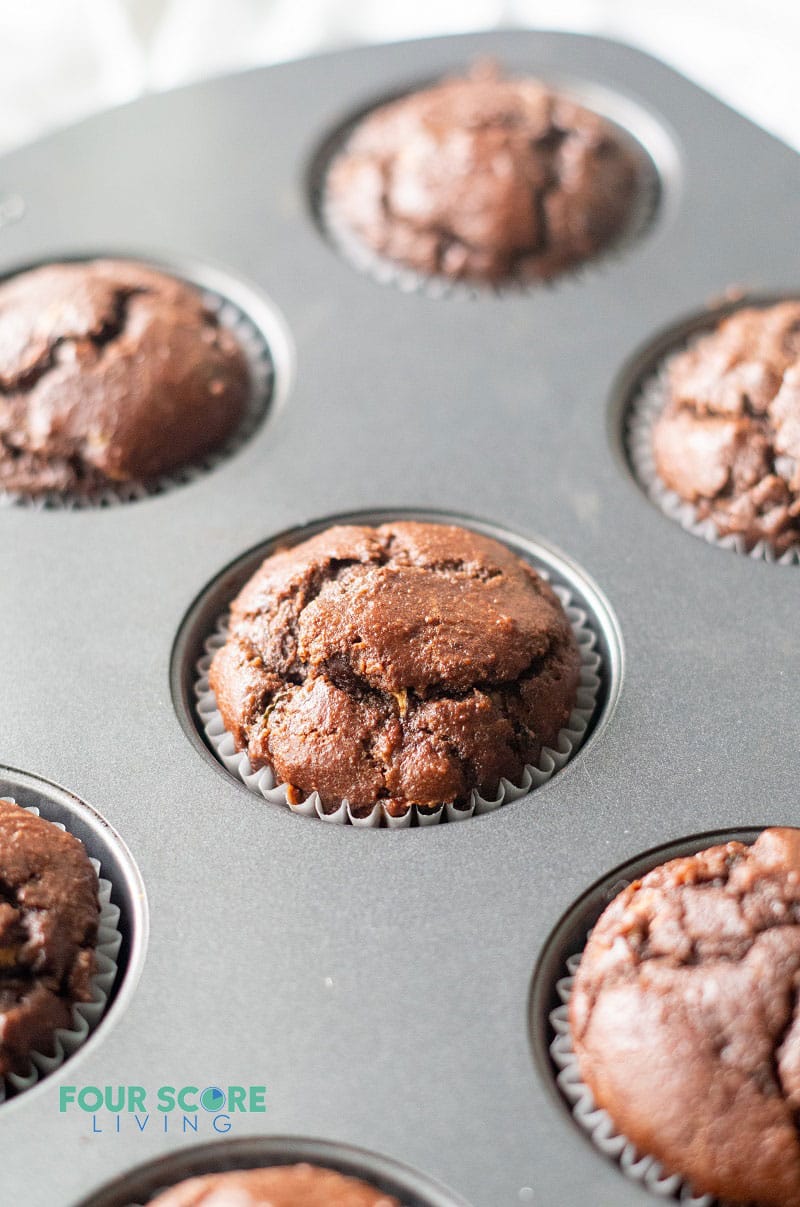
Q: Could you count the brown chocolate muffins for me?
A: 7